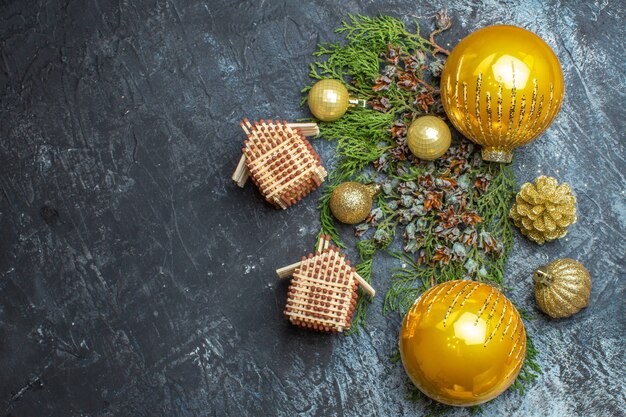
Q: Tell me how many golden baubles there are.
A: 6